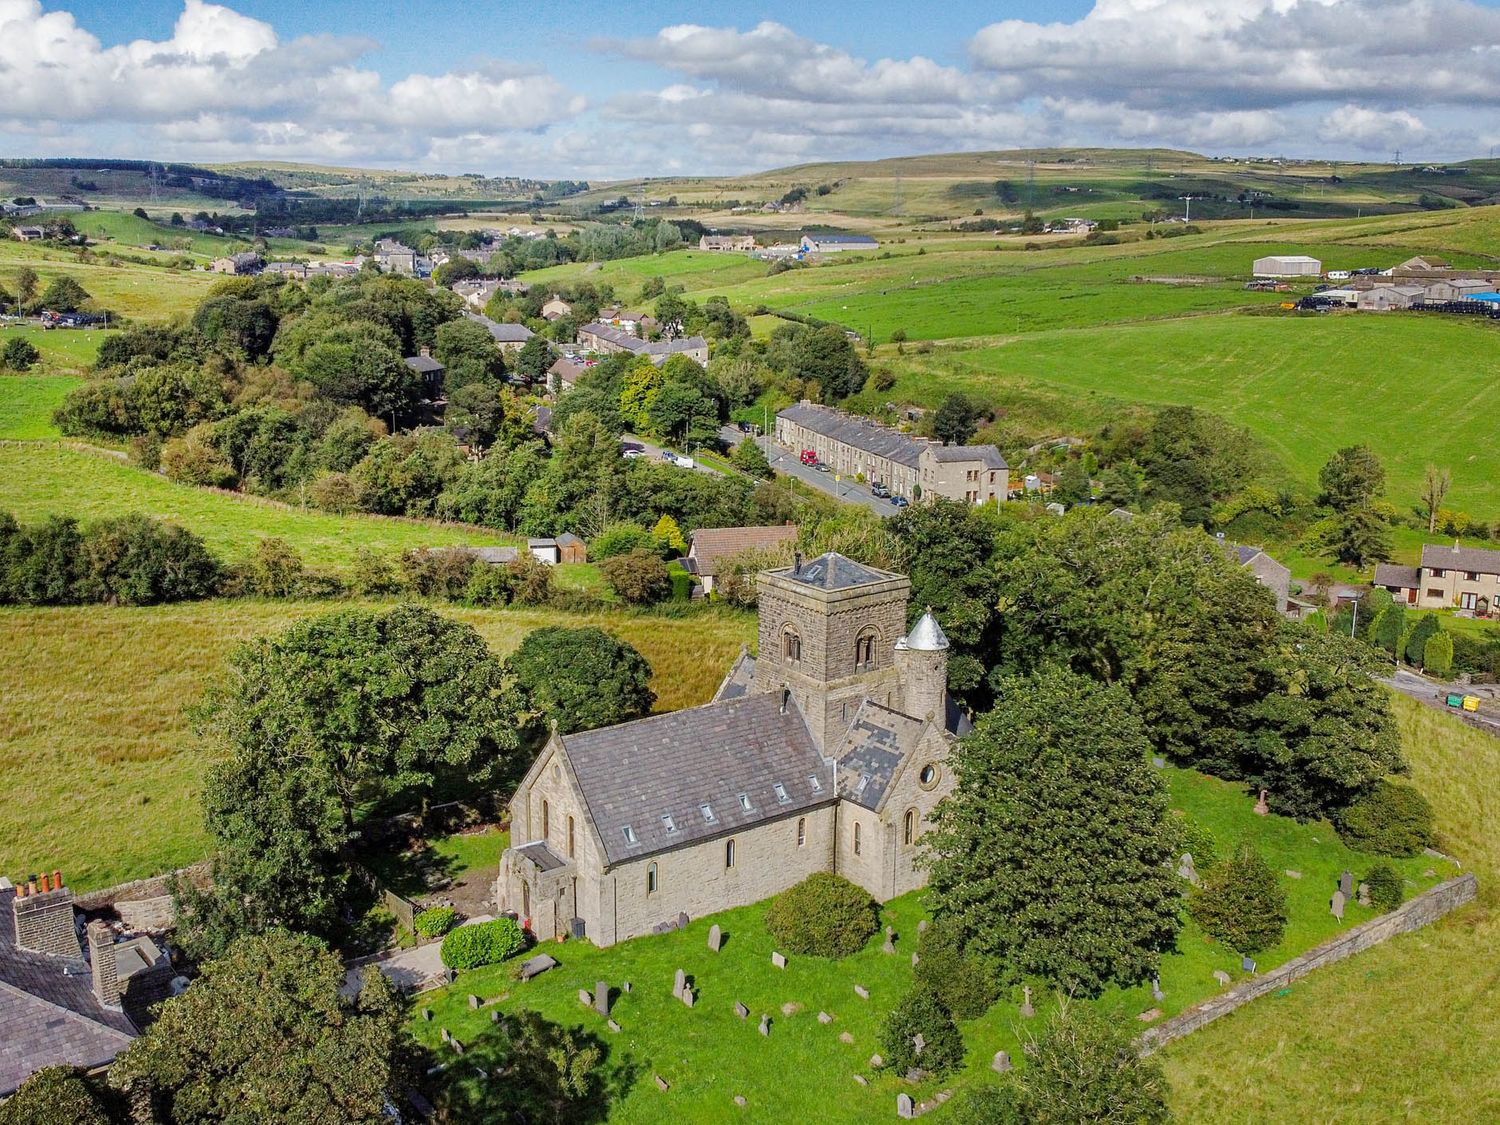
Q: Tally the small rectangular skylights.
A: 8